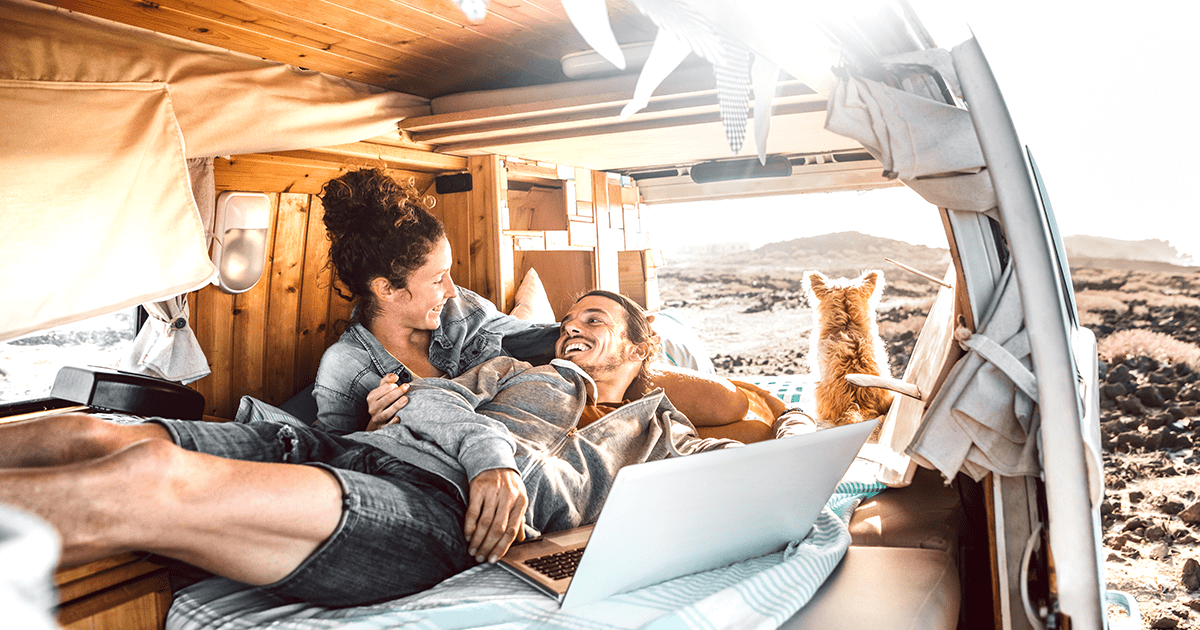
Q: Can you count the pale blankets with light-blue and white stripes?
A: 1